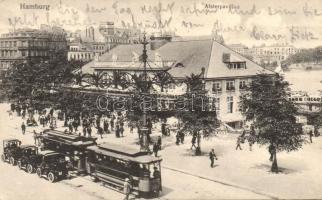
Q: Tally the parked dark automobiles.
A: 3